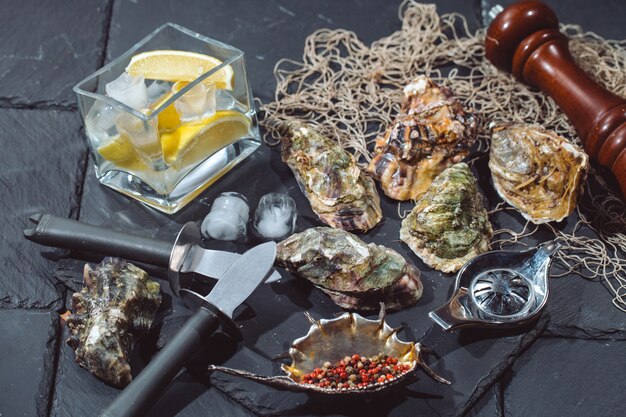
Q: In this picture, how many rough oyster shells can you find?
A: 6